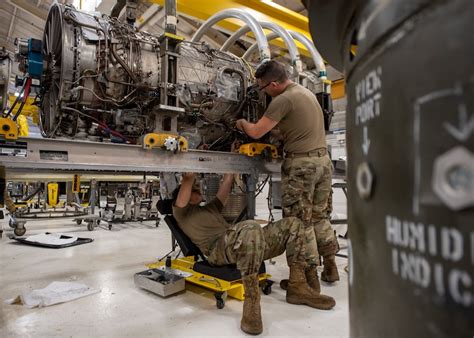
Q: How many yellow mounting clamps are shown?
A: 3